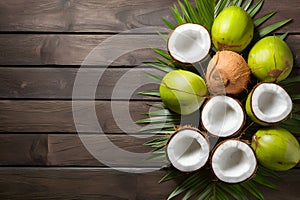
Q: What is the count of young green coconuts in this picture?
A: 4